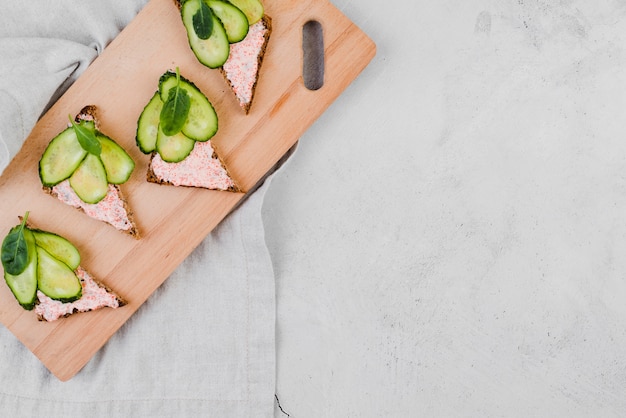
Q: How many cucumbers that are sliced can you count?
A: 12